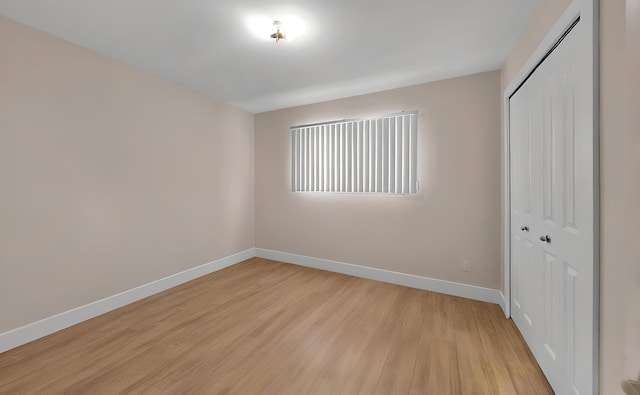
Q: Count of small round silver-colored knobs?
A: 2